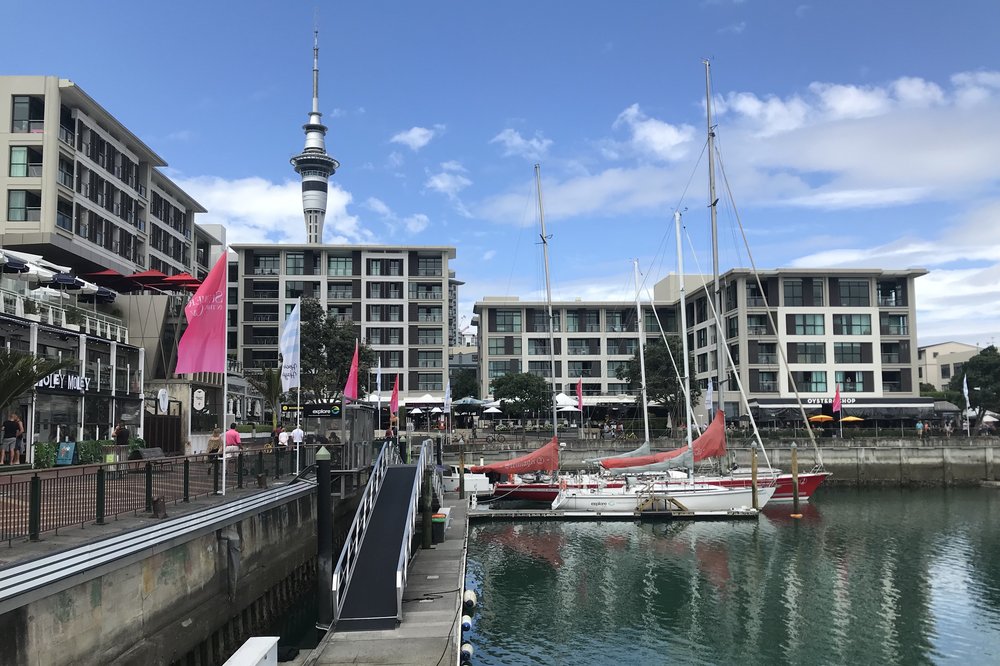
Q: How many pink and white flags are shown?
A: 10